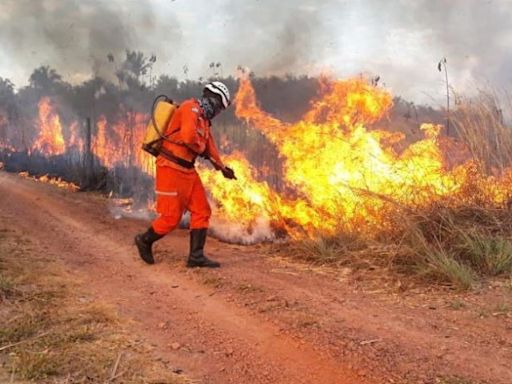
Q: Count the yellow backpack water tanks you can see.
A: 1